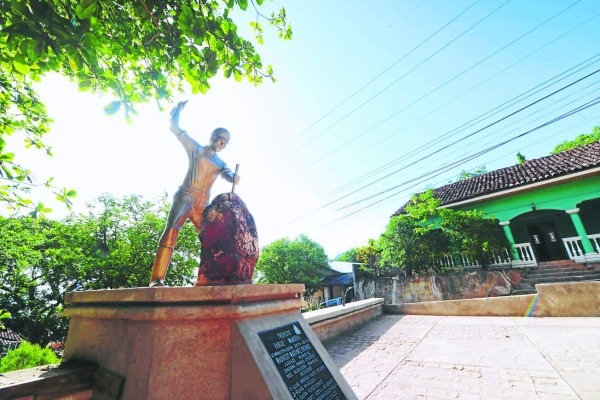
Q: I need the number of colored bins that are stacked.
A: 0